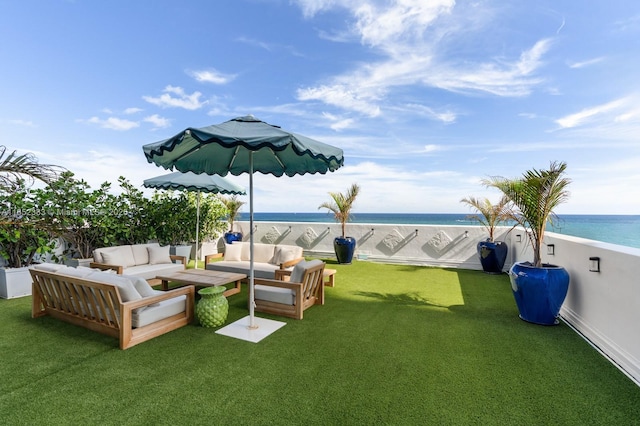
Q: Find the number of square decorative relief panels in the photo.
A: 4